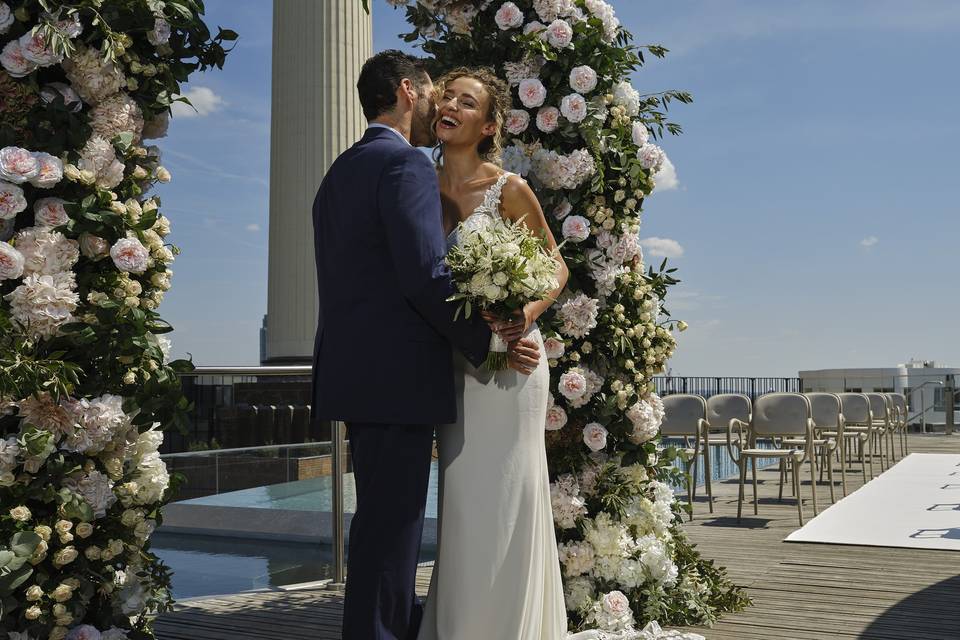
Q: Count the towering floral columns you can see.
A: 2